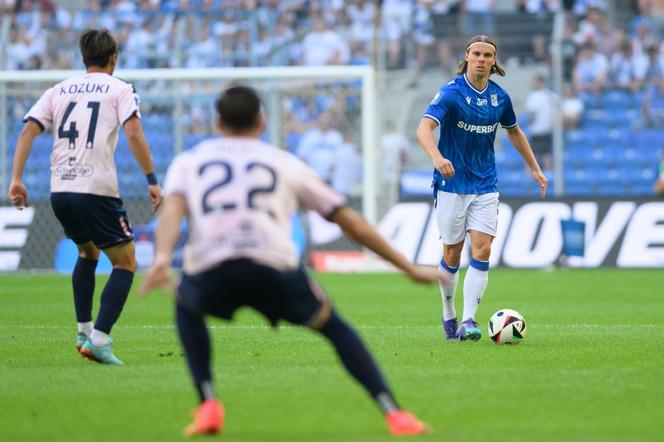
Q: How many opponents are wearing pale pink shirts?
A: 2